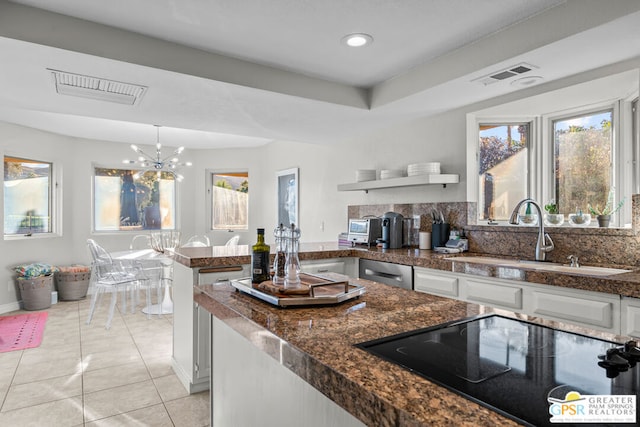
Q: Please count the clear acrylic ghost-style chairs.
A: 4